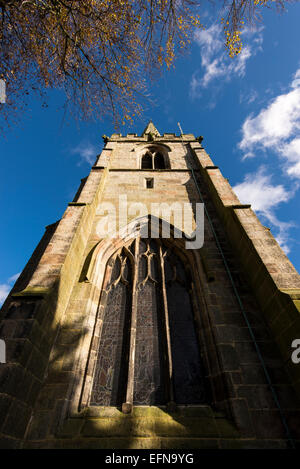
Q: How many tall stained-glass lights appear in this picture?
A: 3